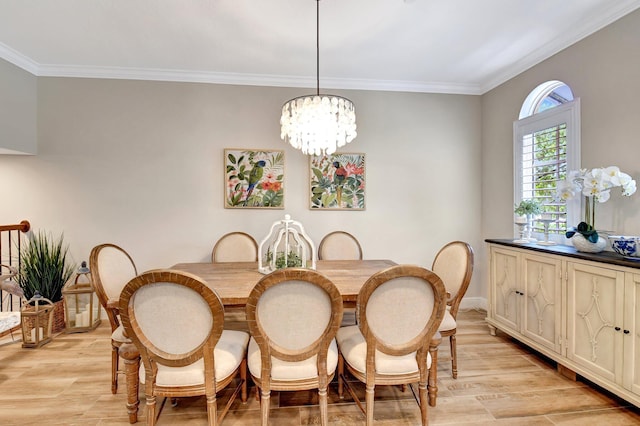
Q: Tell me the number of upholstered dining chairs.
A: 8